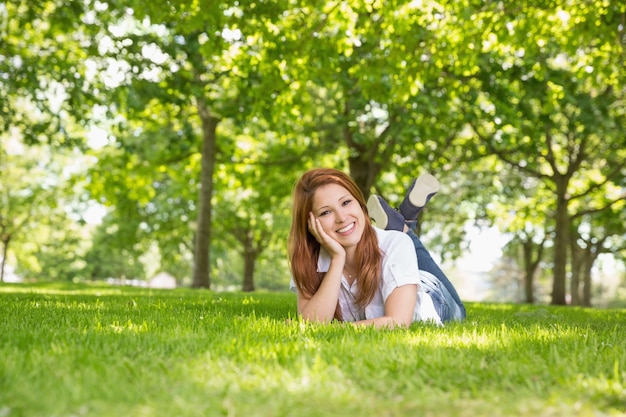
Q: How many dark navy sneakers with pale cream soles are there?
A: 2